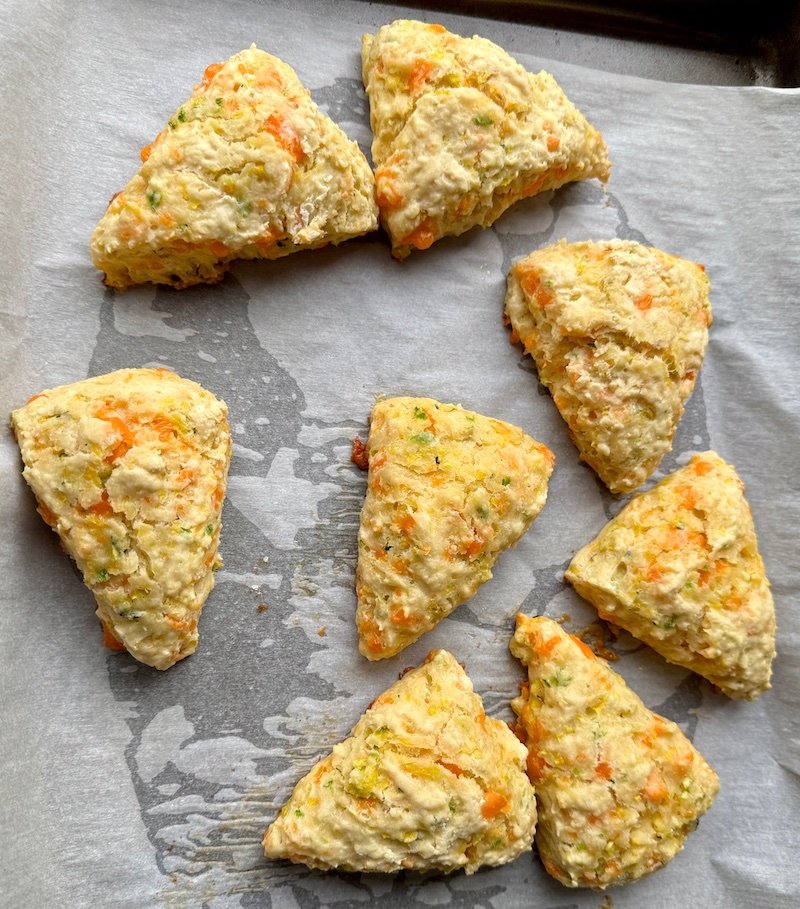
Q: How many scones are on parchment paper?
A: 8